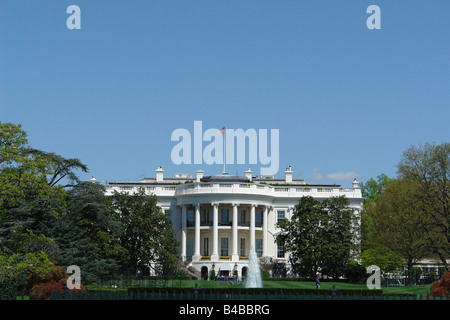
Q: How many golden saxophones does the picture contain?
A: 0